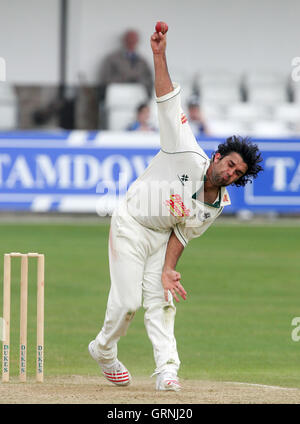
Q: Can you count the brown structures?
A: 3